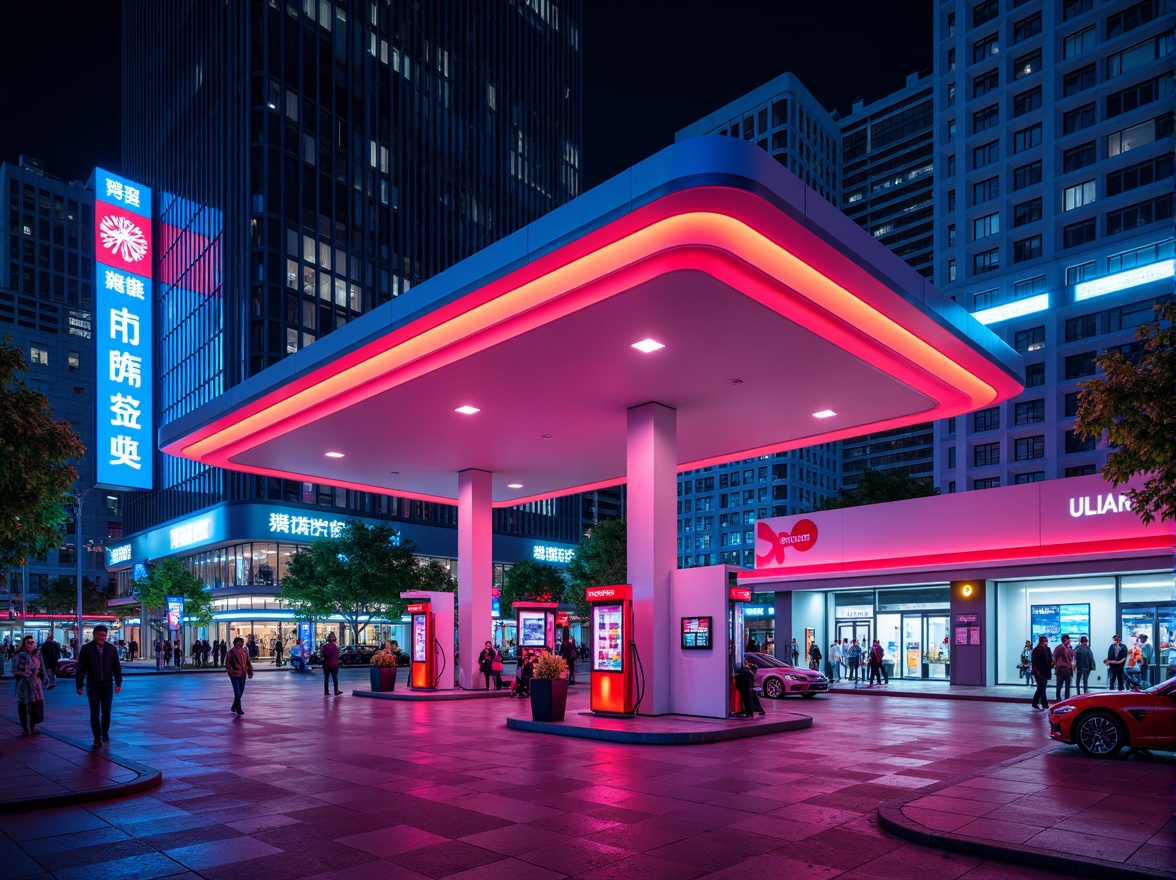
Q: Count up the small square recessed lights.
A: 5